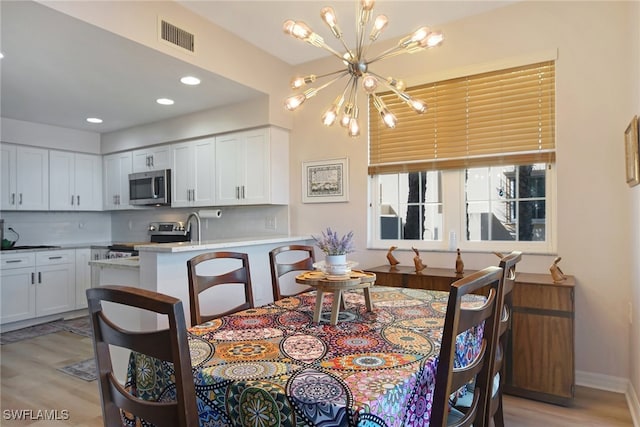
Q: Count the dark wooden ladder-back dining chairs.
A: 5